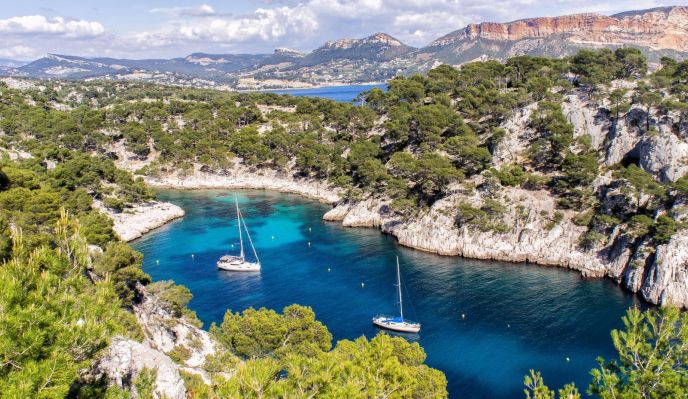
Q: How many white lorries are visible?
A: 0